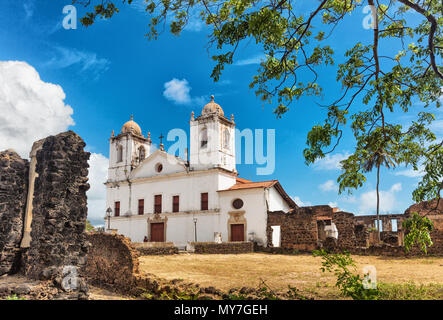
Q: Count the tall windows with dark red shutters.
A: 5